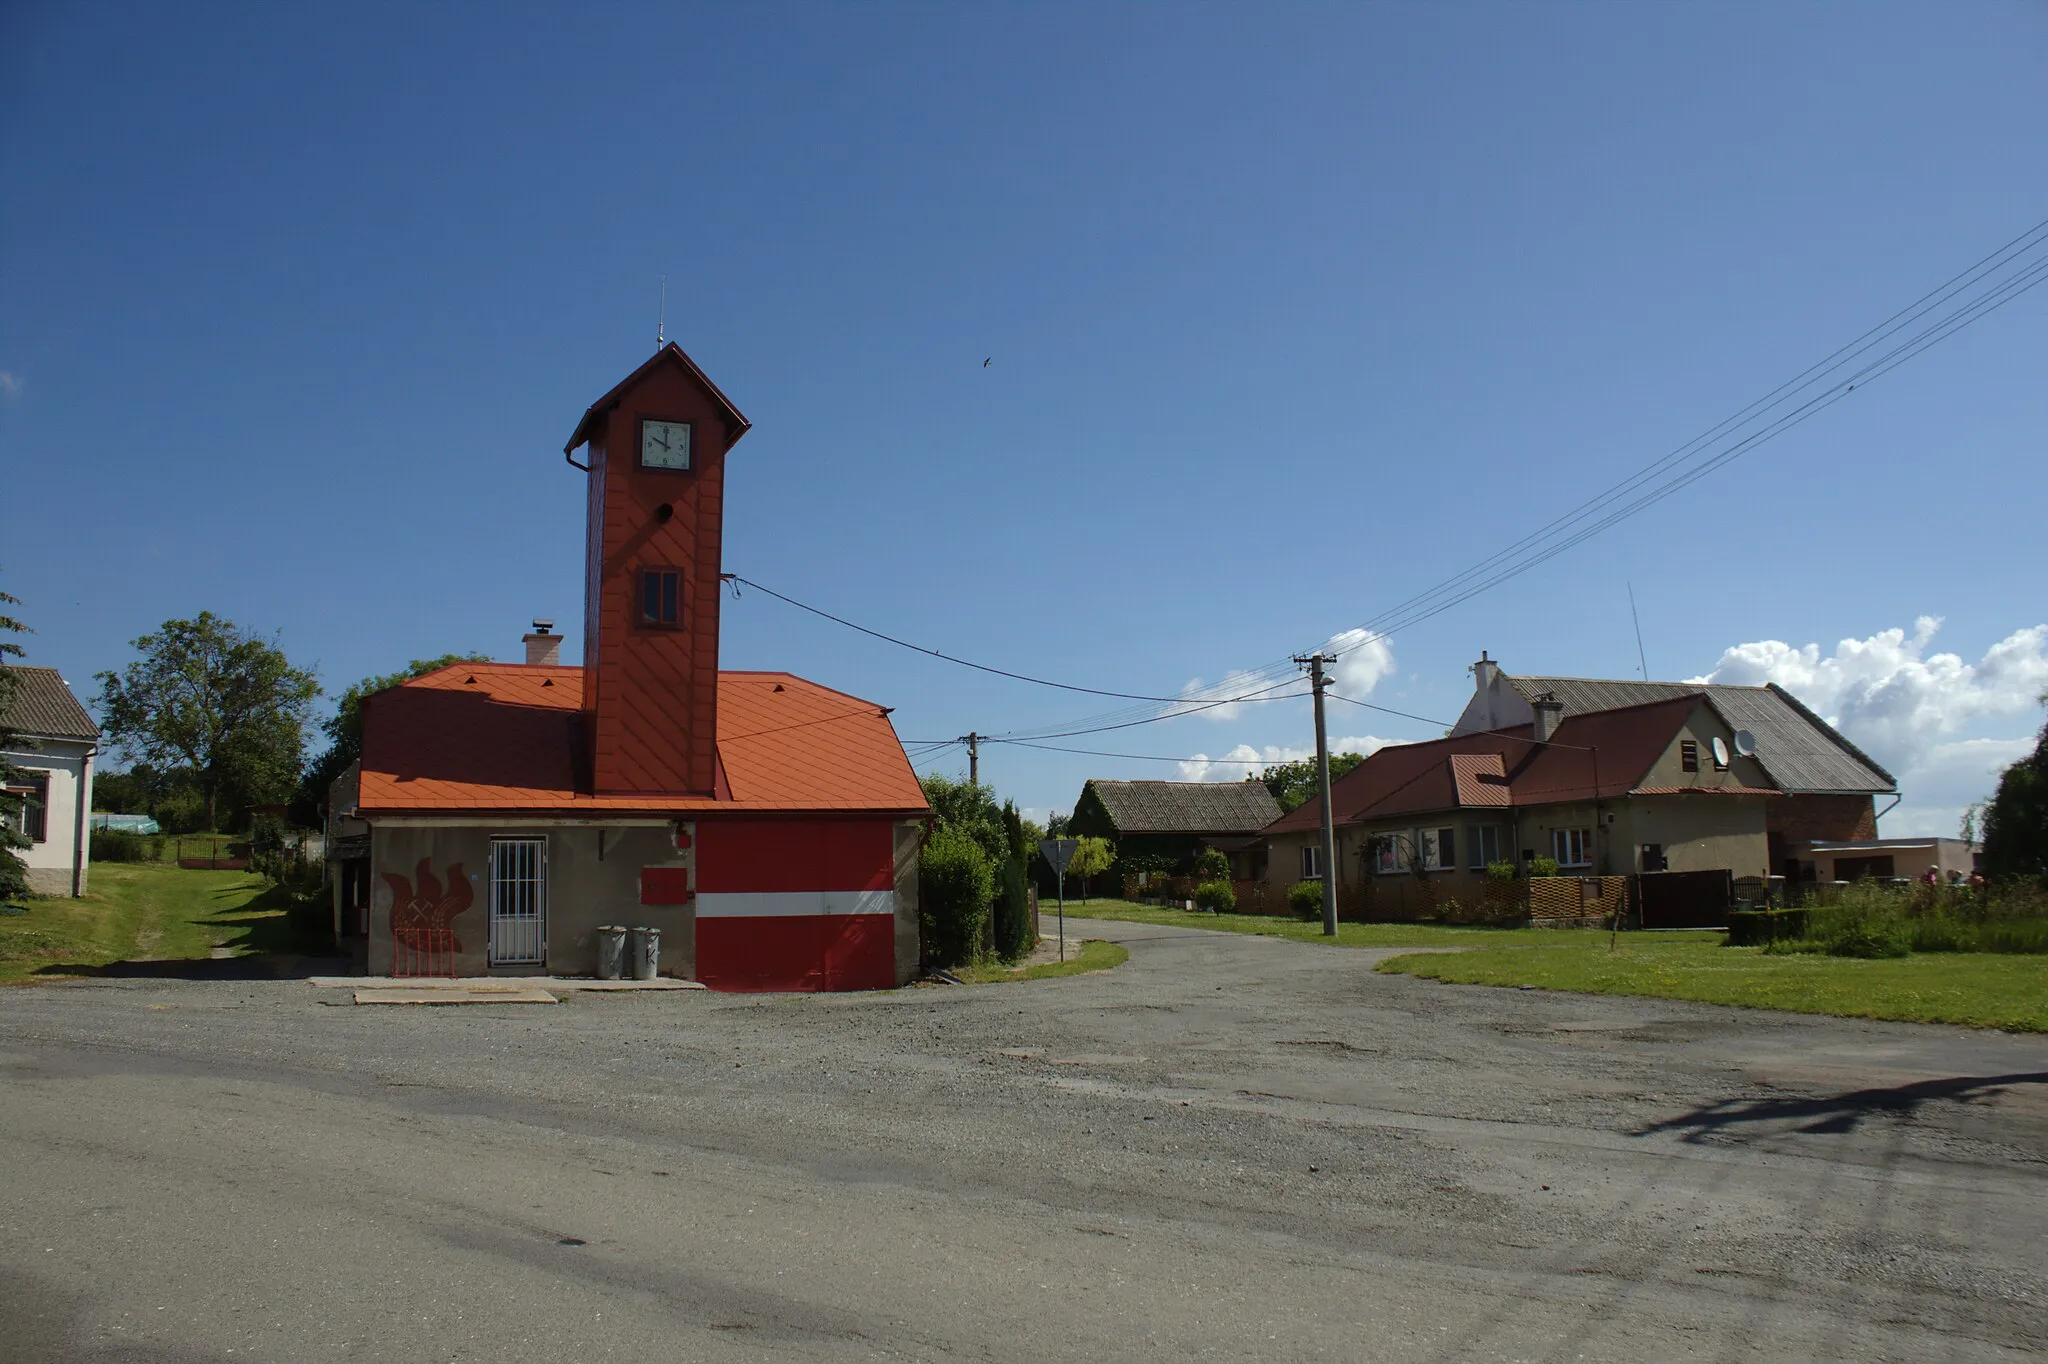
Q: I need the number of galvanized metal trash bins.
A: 2